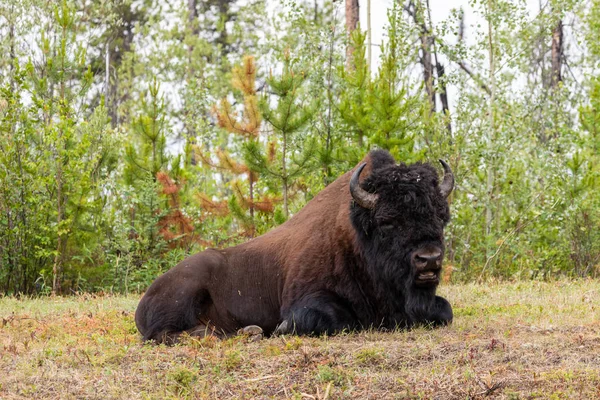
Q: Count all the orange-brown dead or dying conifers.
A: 2